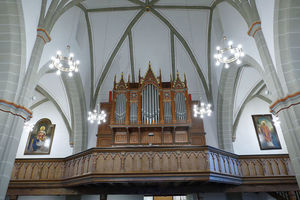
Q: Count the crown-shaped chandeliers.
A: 4